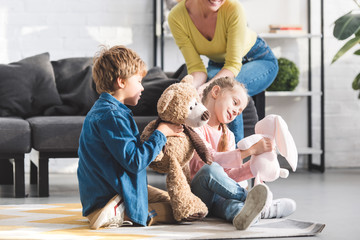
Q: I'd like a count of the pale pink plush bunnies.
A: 1